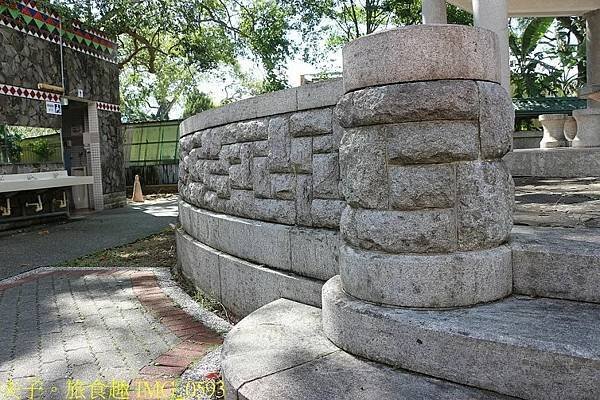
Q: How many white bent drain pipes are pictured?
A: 3